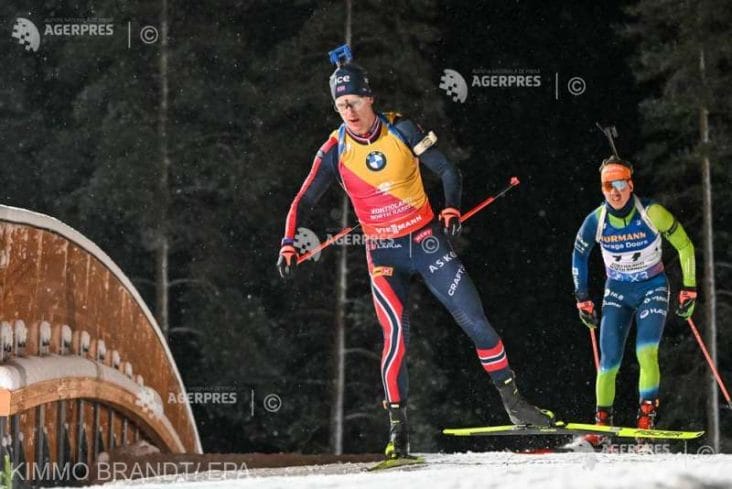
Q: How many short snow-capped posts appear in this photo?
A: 9